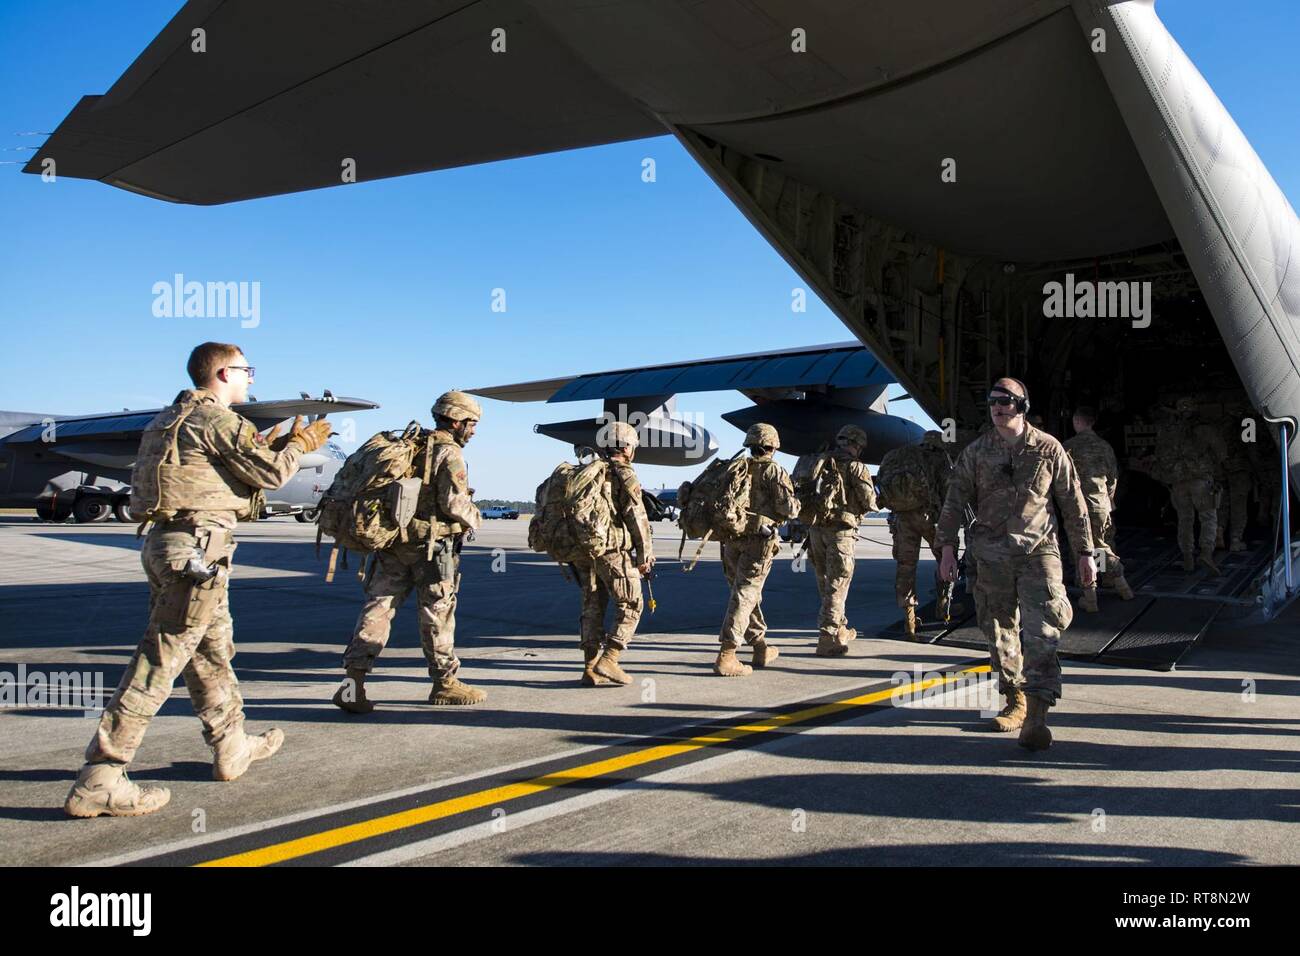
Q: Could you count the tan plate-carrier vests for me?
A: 1